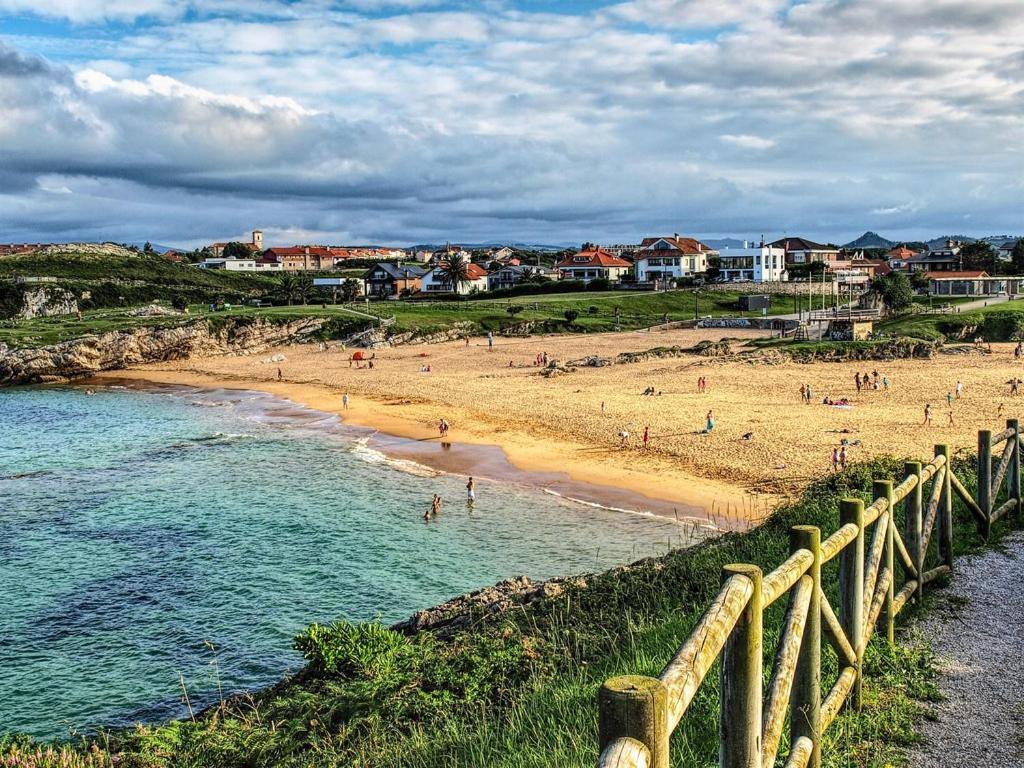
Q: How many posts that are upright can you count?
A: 9